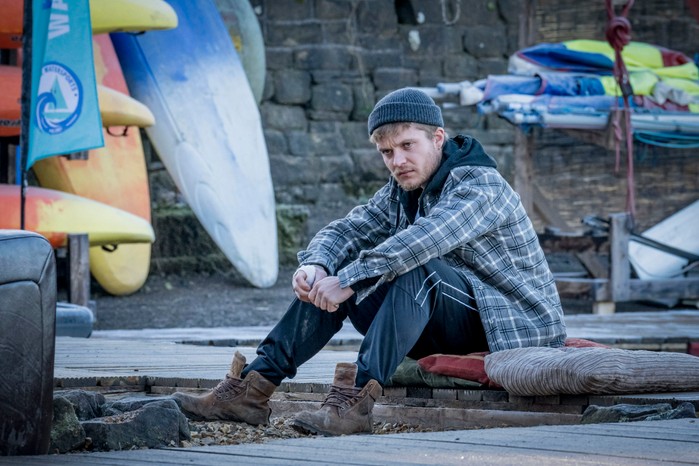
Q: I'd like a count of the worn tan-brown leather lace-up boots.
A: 2